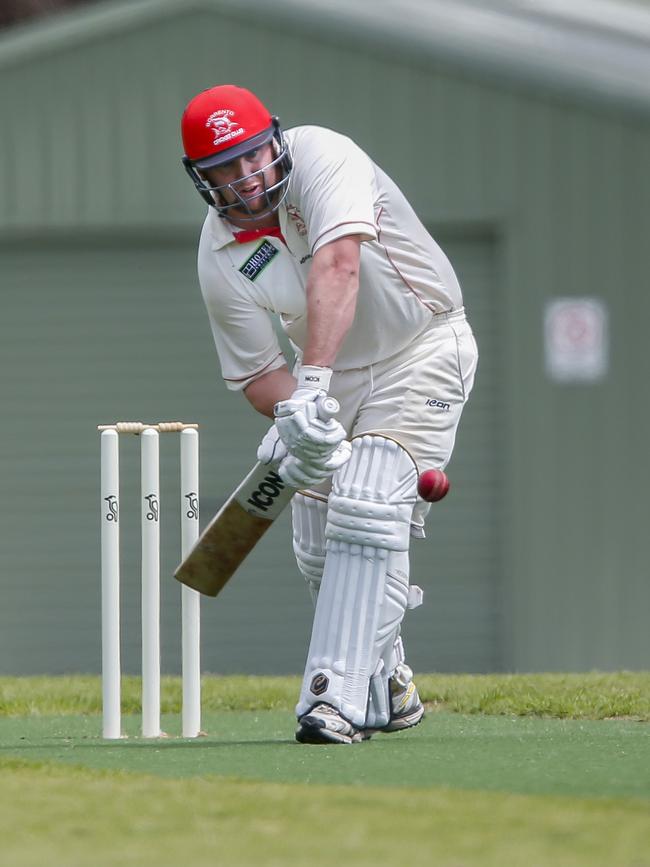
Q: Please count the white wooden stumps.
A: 3